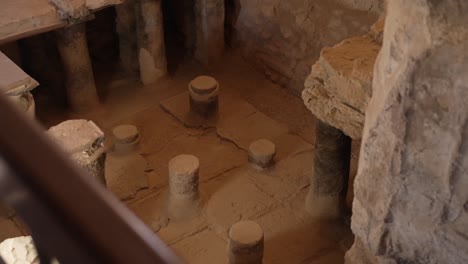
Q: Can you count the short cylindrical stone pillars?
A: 5